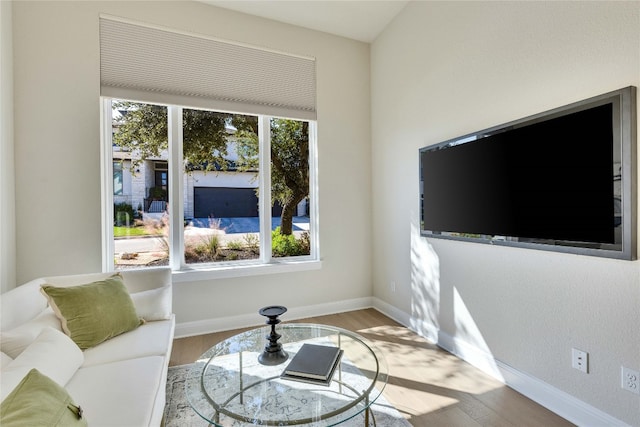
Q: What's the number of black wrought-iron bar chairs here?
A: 0